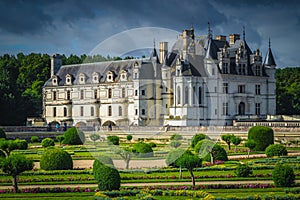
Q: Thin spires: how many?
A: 4